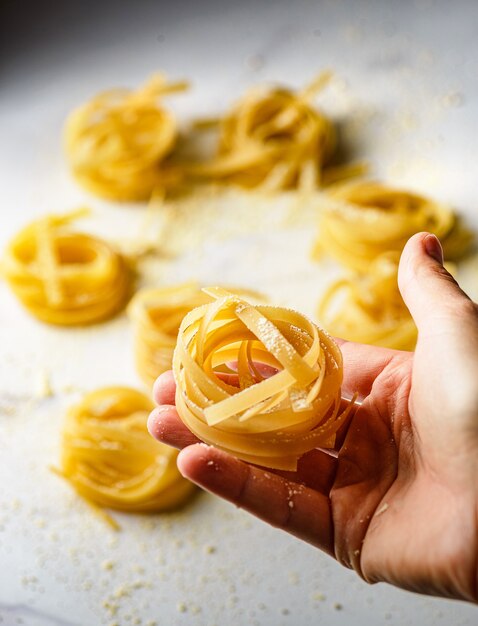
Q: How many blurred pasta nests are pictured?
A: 7